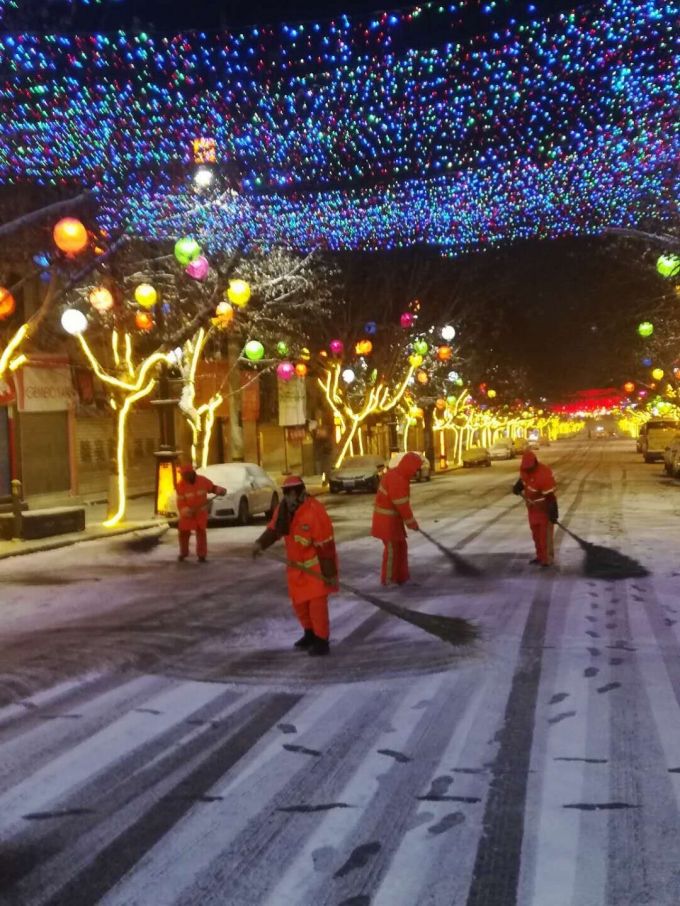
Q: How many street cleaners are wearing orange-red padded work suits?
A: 4